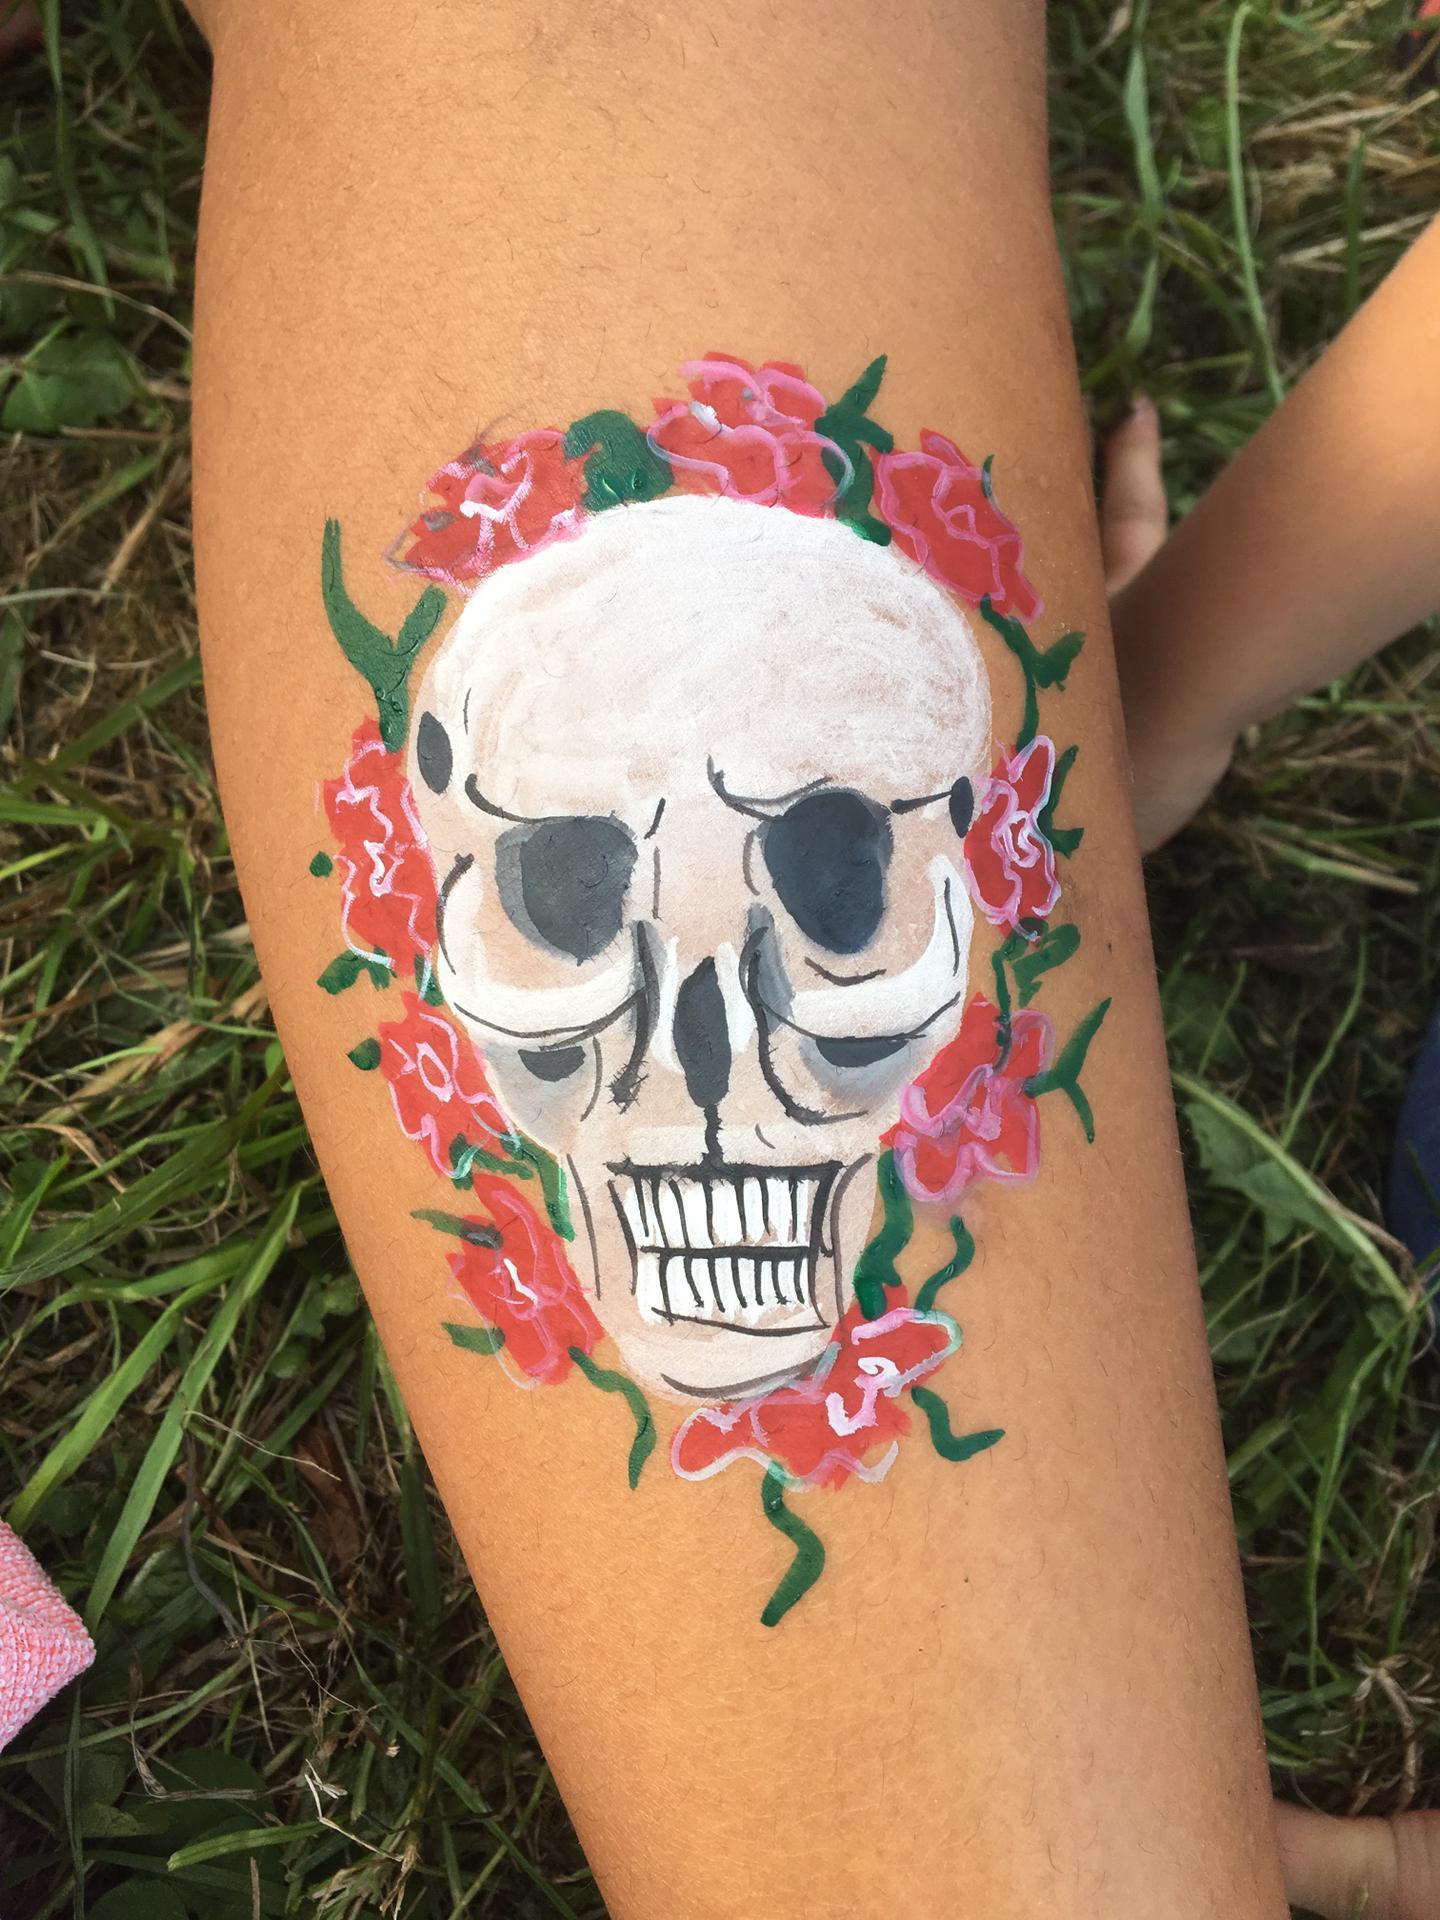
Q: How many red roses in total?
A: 9